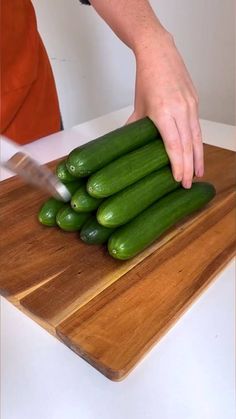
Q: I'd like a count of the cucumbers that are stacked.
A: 10